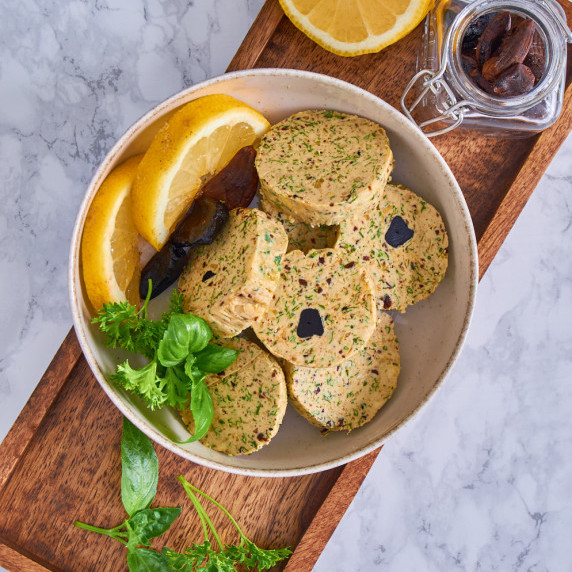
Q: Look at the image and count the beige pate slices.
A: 7